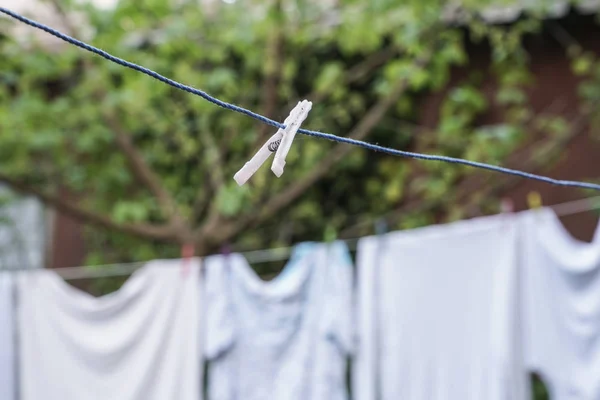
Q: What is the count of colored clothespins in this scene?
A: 6